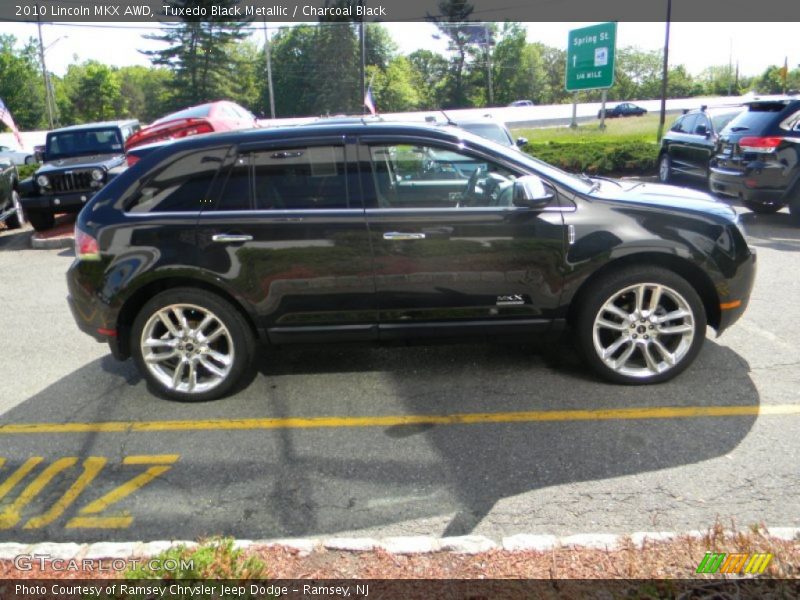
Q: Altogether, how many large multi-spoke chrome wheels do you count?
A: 2